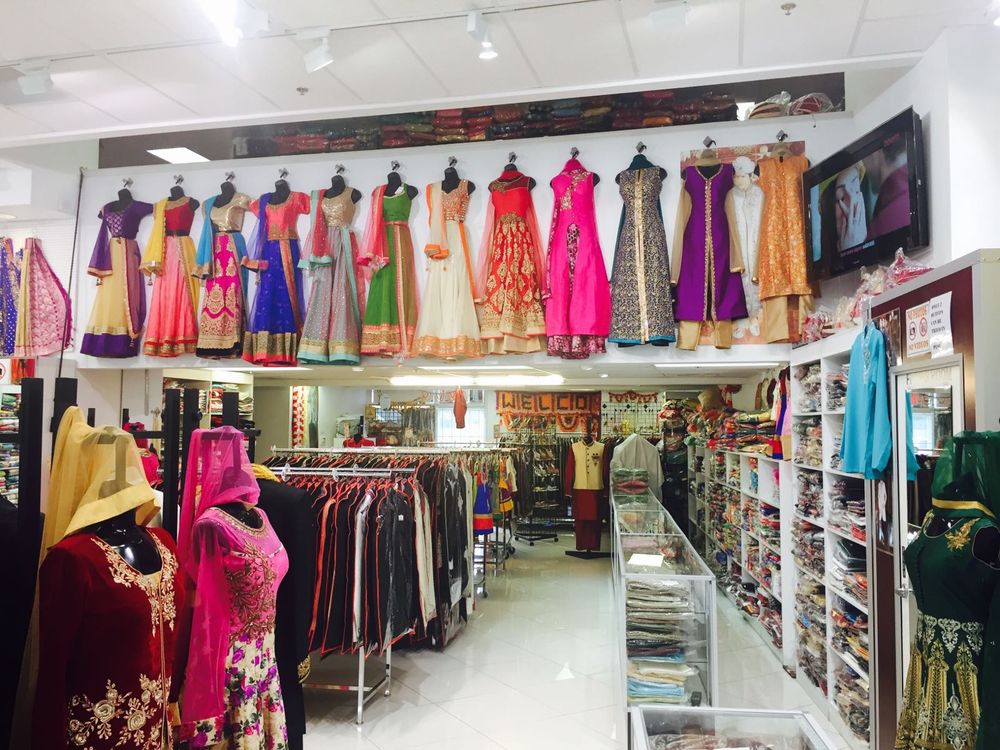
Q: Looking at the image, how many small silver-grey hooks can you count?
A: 12